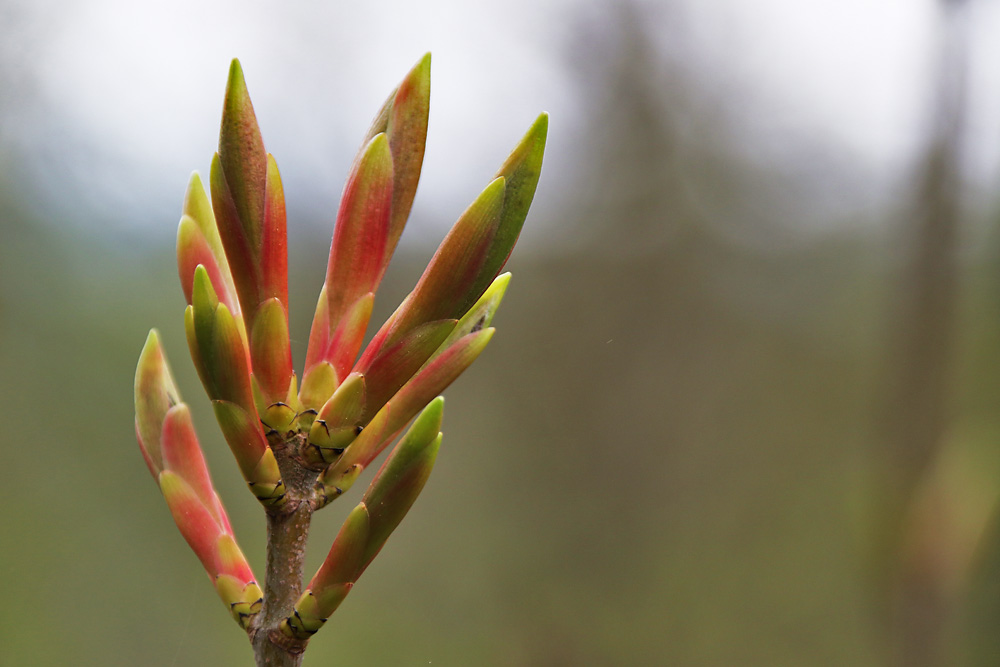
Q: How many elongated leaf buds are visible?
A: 8